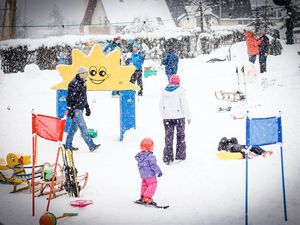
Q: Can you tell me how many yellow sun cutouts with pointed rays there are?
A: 1